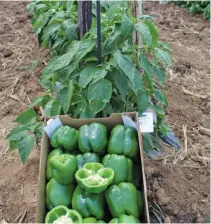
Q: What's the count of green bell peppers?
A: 13